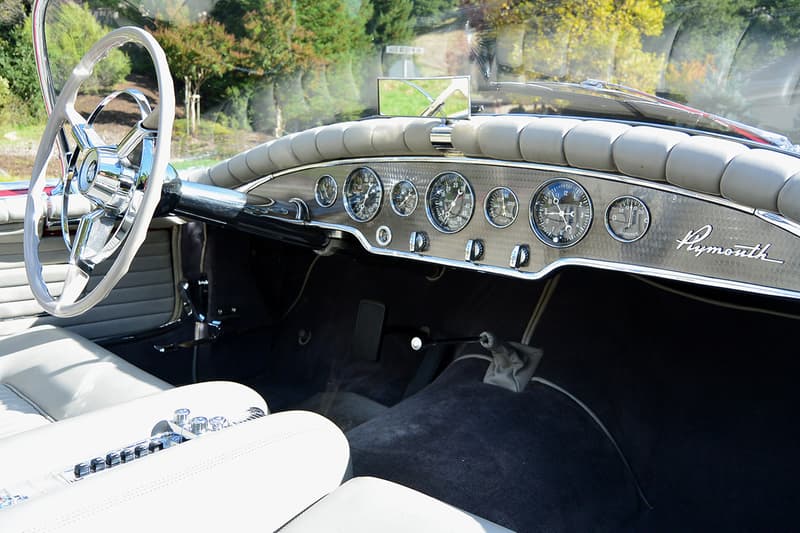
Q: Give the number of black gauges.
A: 7